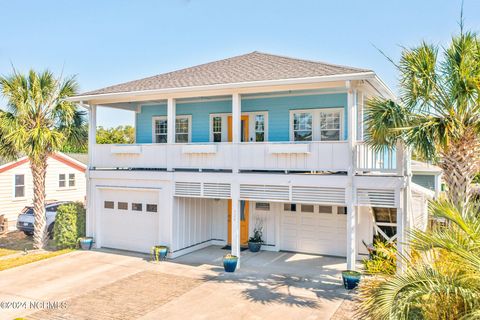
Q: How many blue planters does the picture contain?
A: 5